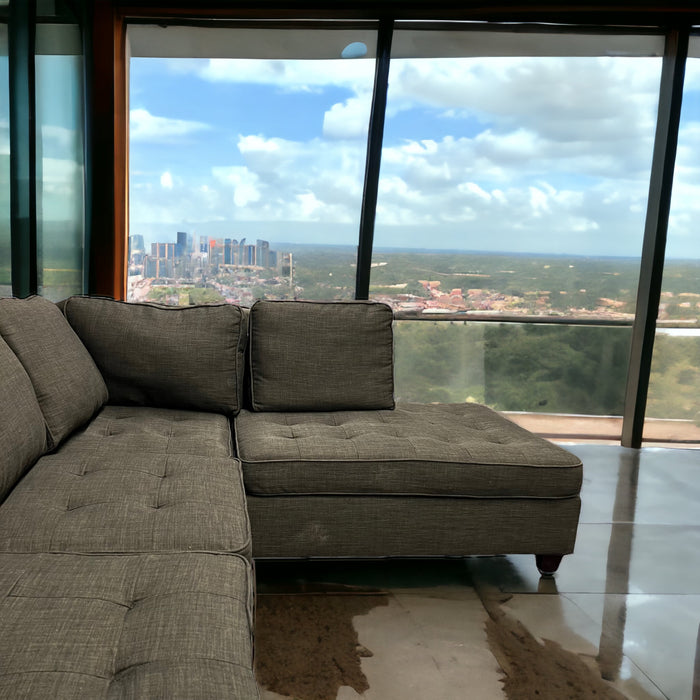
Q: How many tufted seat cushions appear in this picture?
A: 4